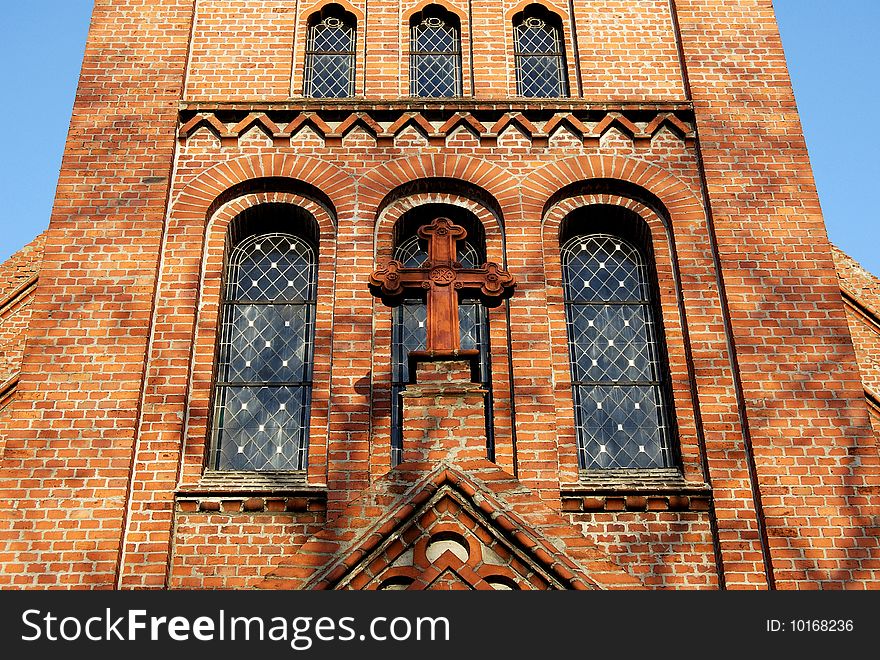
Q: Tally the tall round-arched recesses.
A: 3